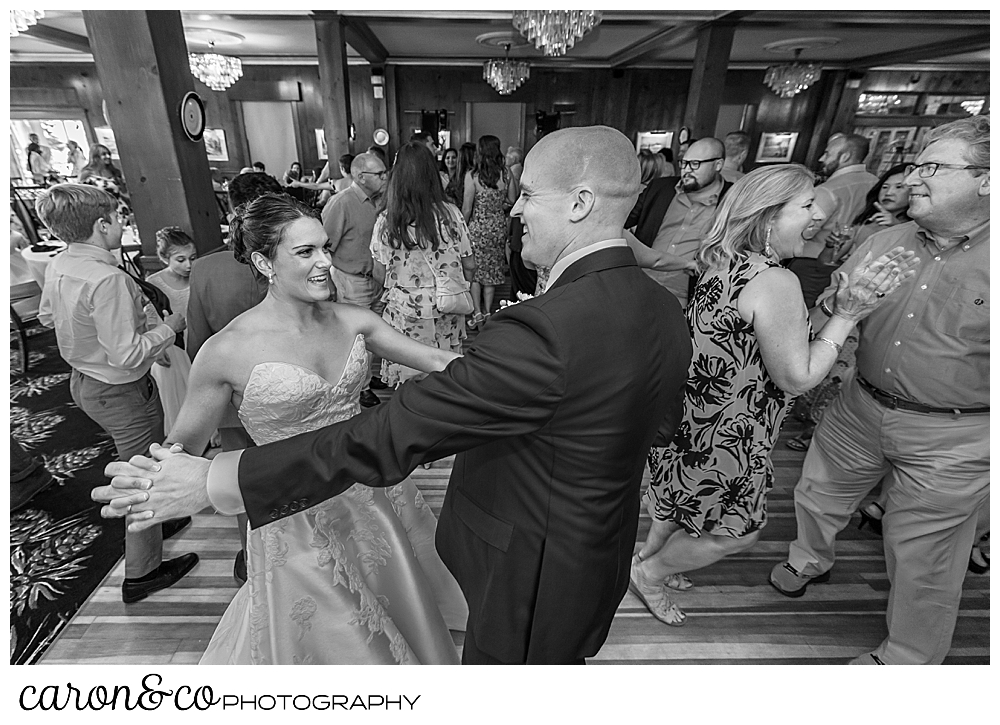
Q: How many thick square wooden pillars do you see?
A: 3